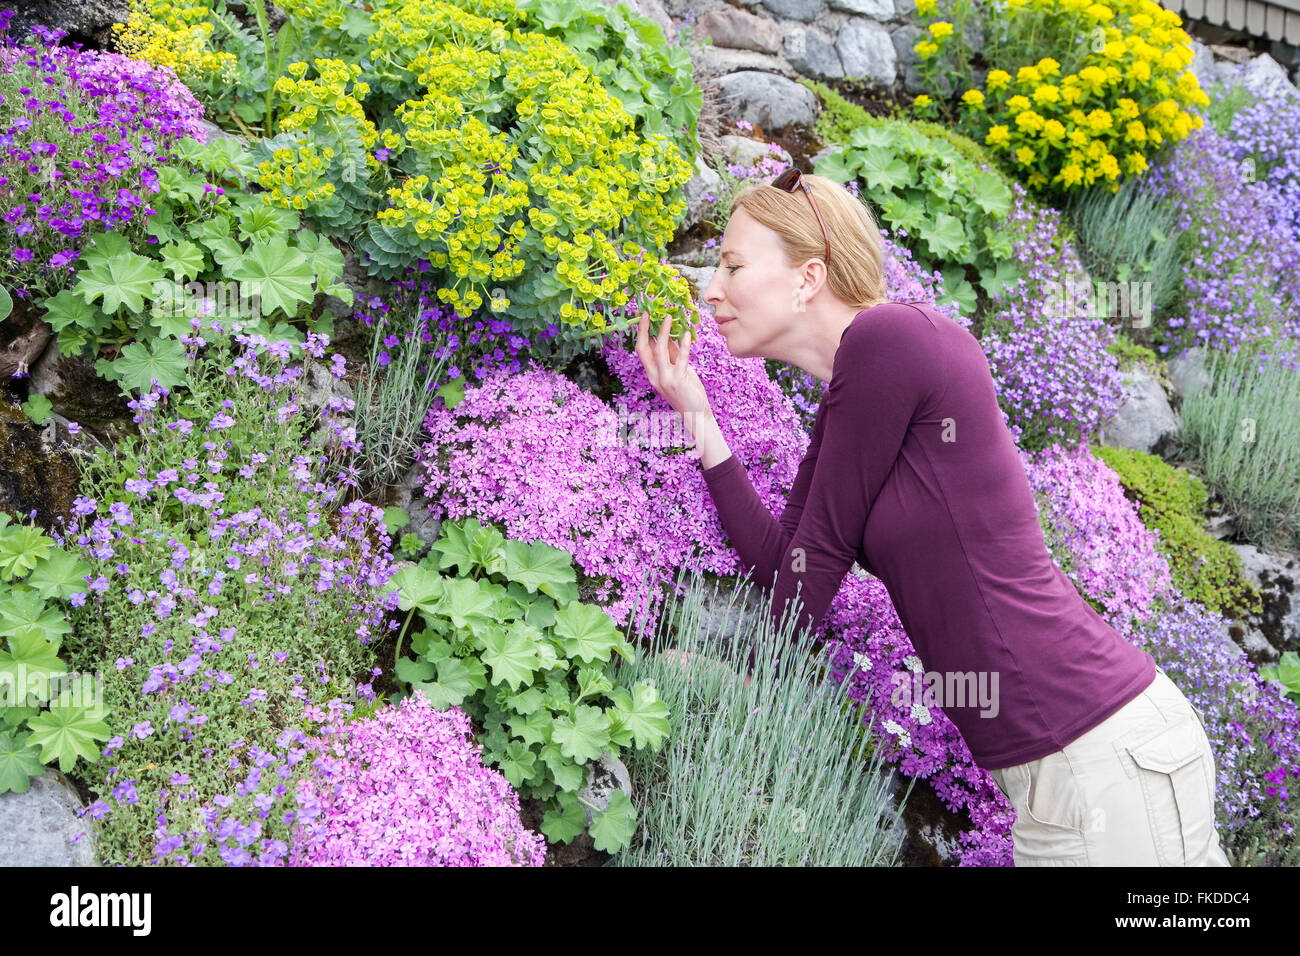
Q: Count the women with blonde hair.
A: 1